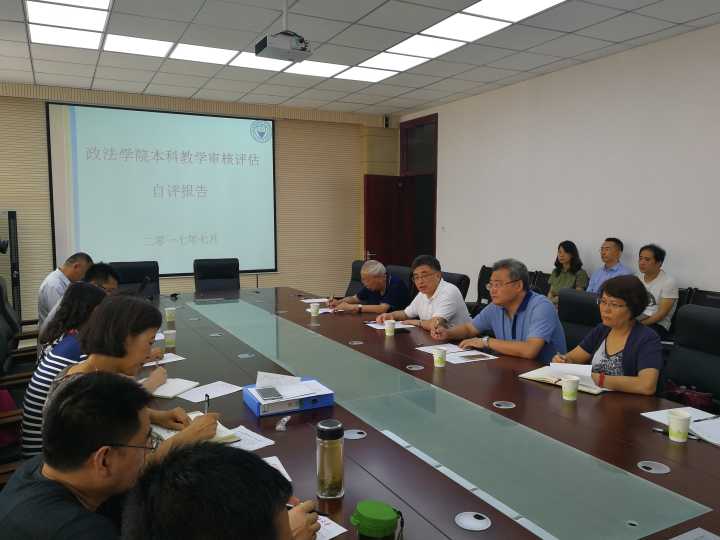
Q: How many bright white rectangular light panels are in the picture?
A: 12